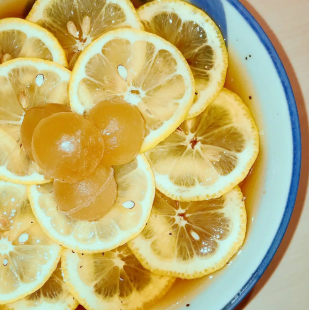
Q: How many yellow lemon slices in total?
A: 11